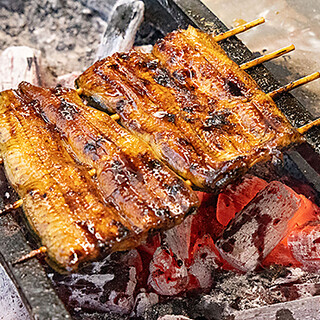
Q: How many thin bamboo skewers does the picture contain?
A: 4